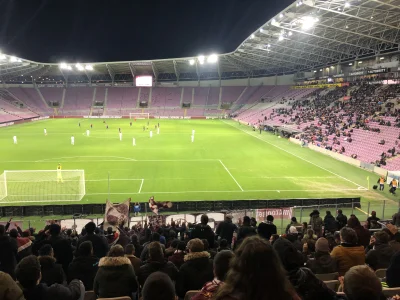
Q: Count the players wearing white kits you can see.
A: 10